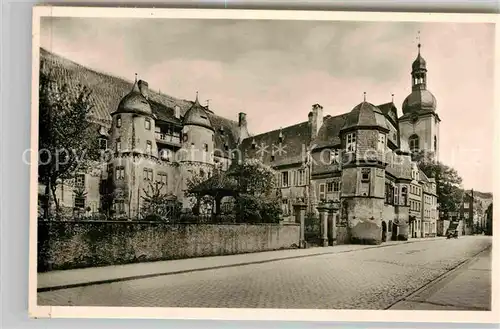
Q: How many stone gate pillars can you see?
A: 3